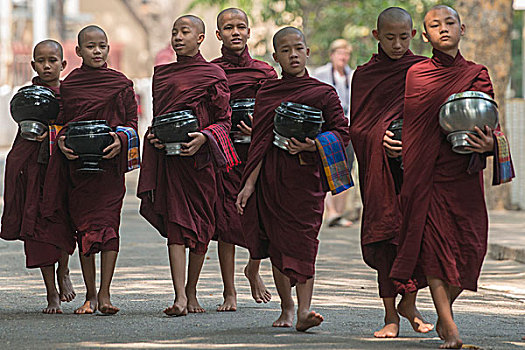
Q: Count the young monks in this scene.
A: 7